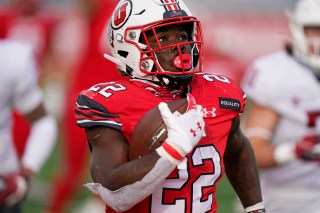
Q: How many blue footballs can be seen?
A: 0